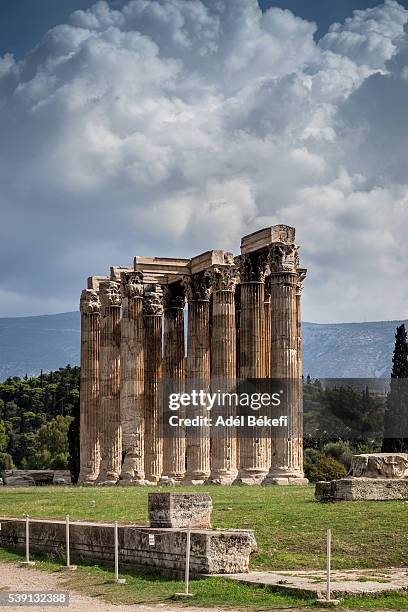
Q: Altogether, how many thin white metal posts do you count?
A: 5